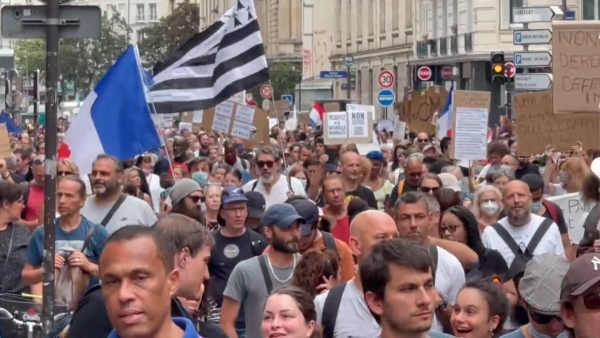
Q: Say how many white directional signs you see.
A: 4